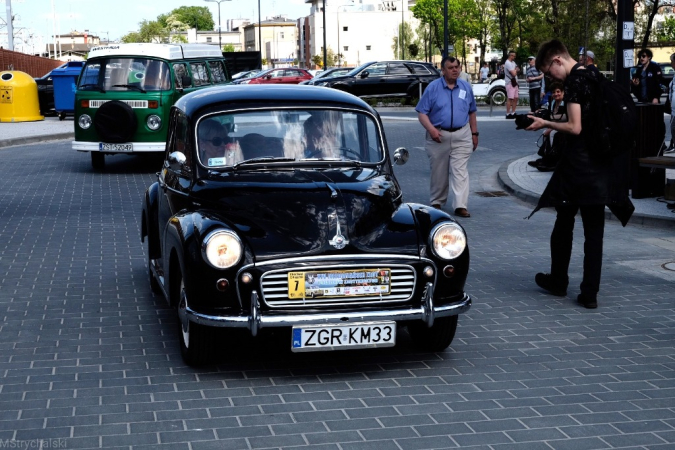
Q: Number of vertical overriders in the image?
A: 2